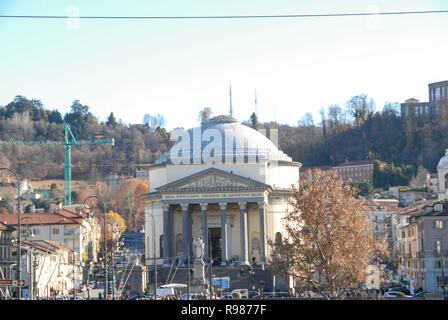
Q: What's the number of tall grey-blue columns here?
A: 6